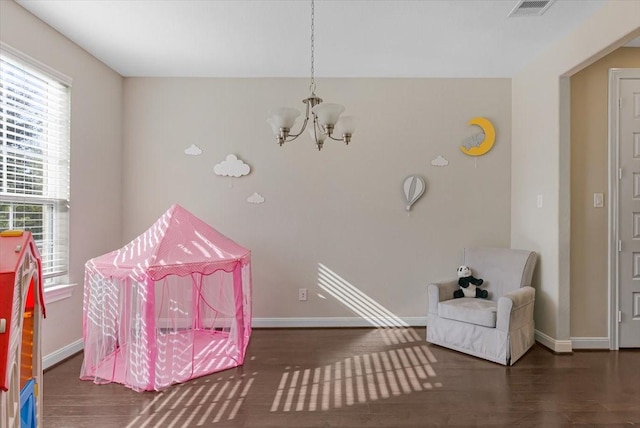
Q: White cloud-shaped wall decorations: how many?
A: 4